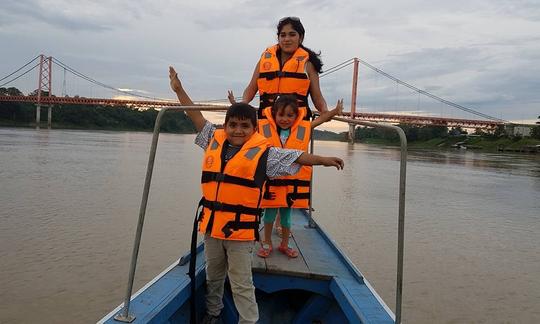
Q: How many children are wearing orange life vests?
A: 2